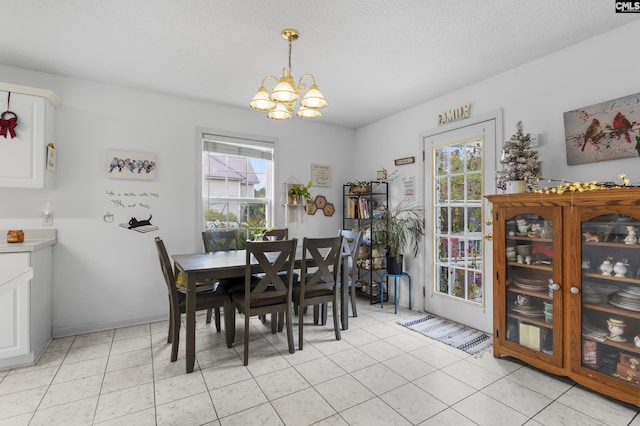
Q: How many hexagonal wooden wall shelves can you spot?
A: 3